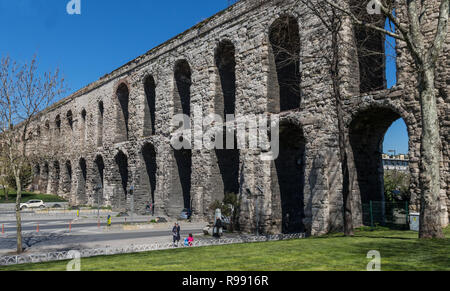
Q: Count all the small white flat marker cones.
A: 0